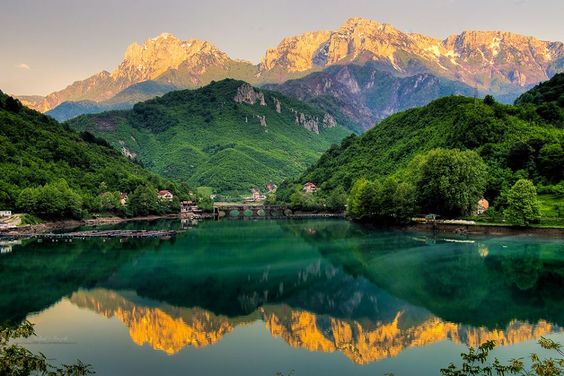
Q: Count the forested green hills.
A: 3